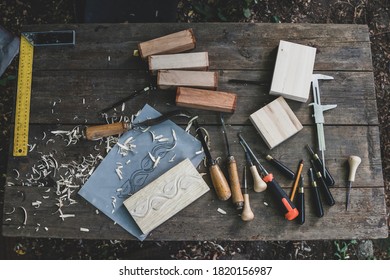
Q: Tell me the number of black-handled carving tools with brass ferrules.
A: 5